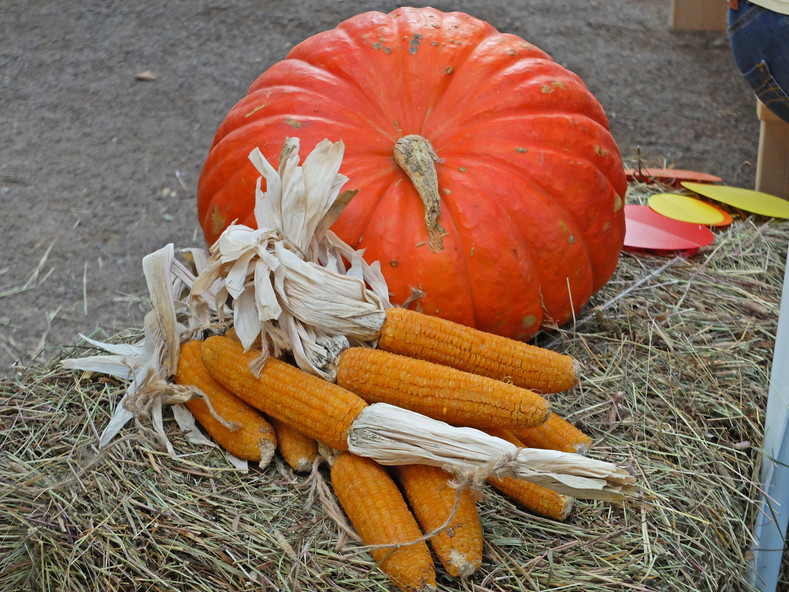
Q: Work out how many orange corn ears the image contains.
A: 9